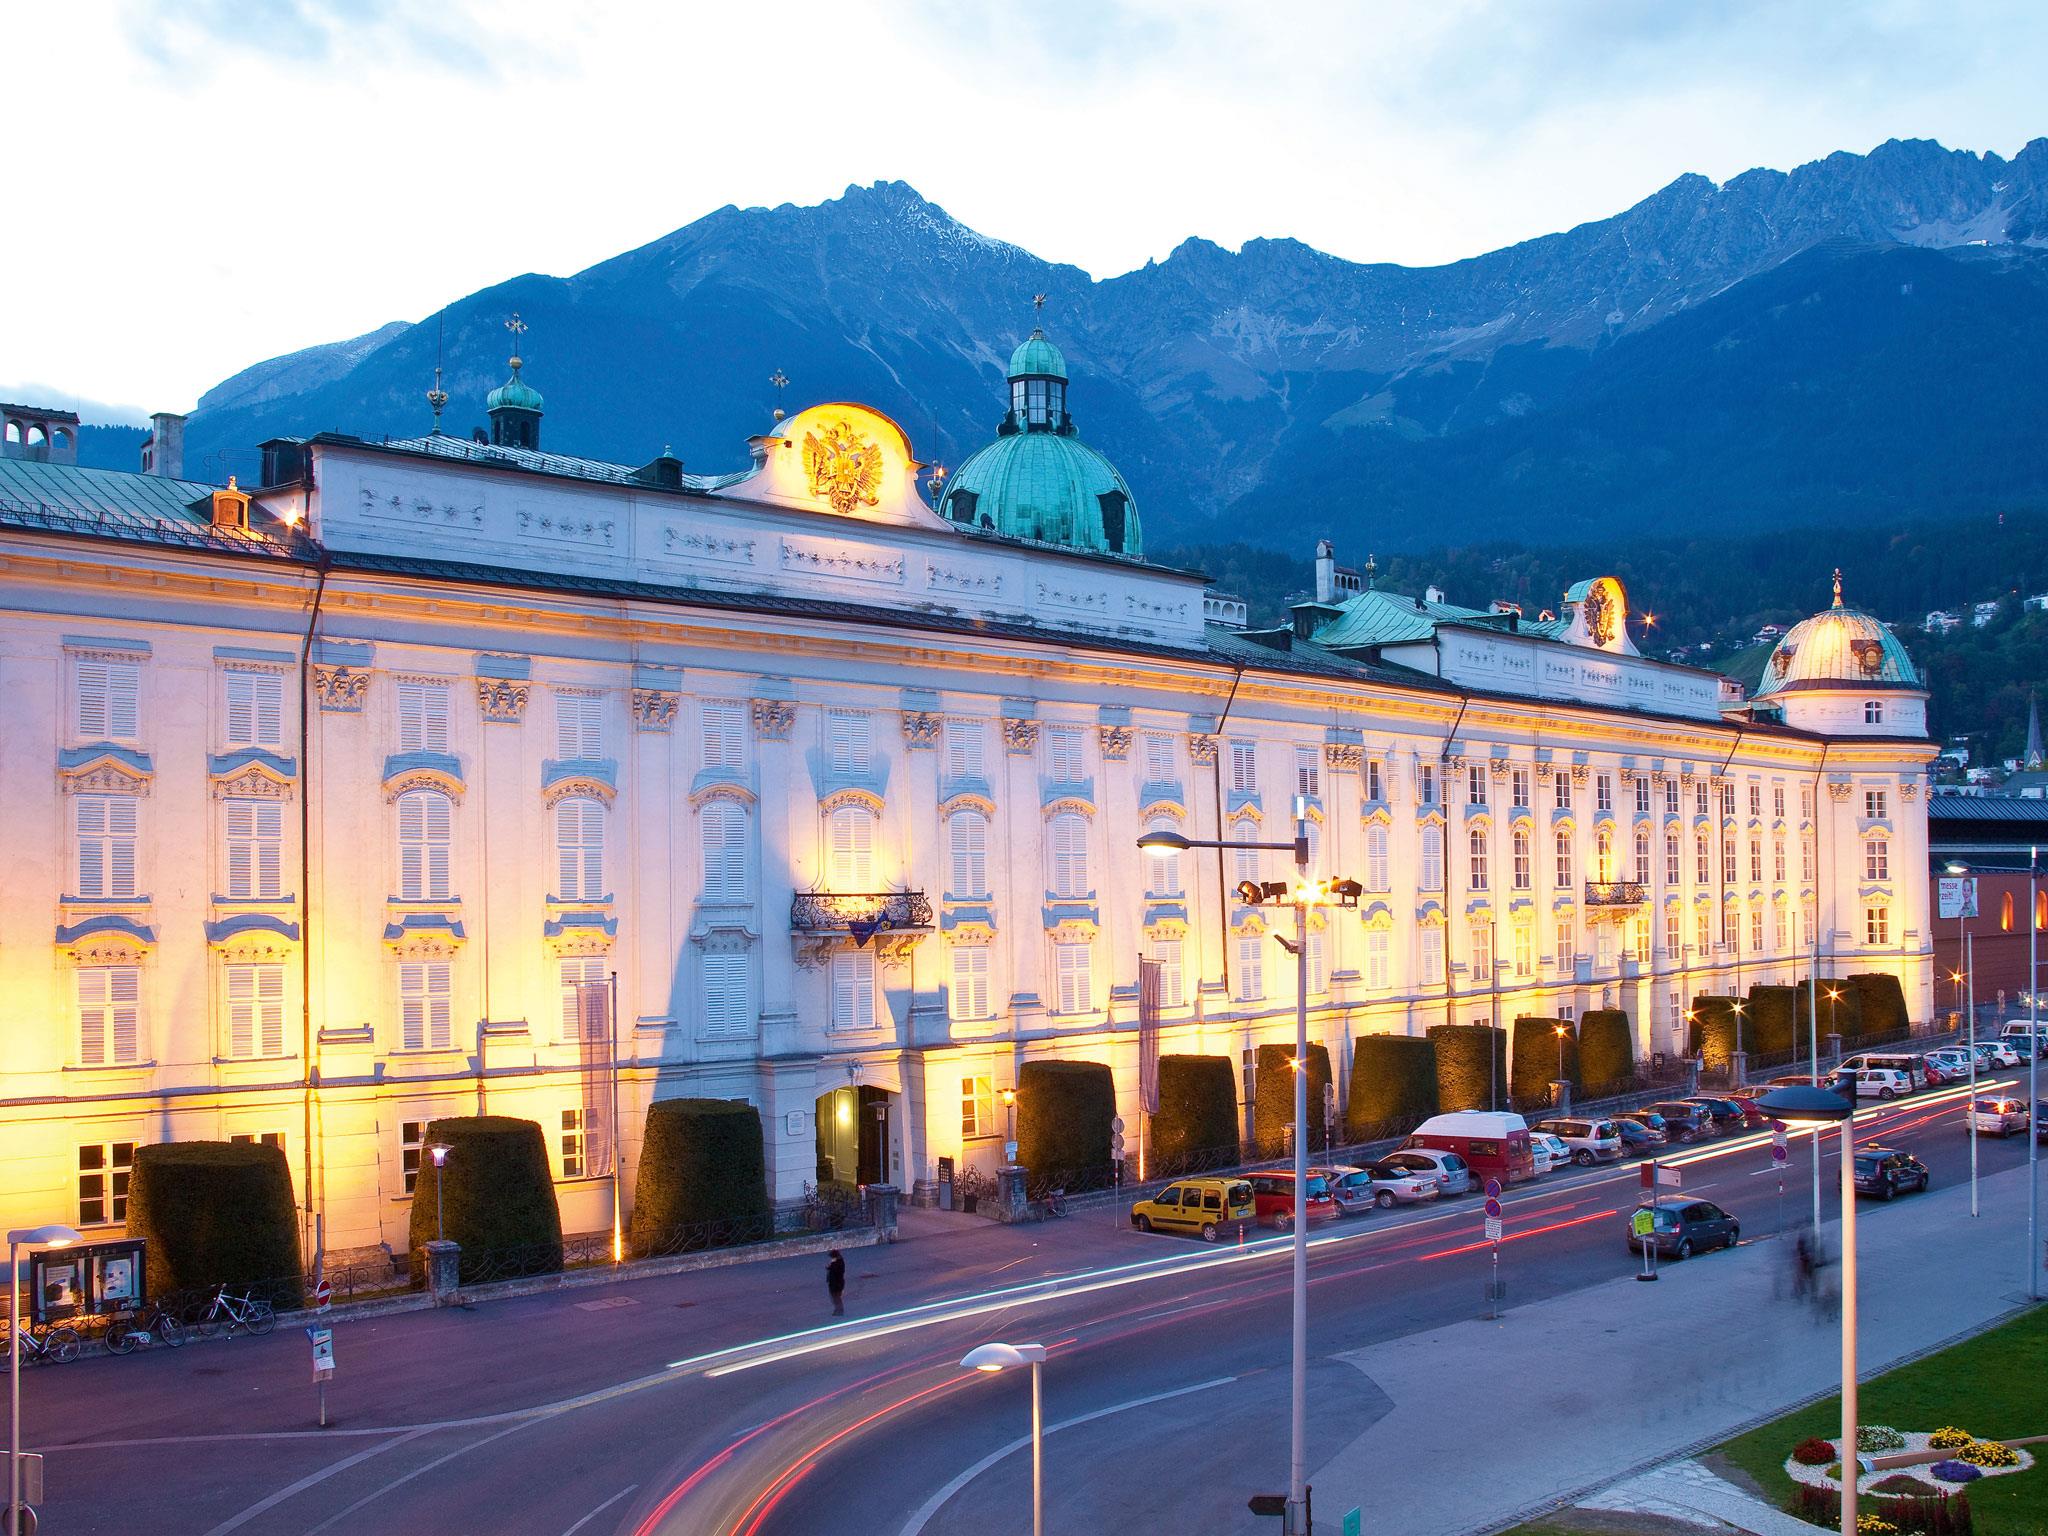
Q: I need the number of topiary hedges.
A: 14